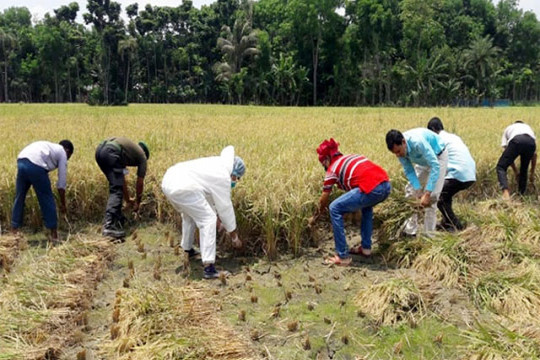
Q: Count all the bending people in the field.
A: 7